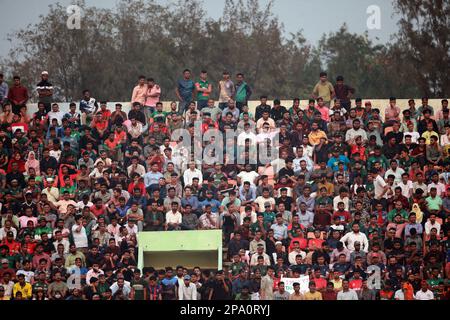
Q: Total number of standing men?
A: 11